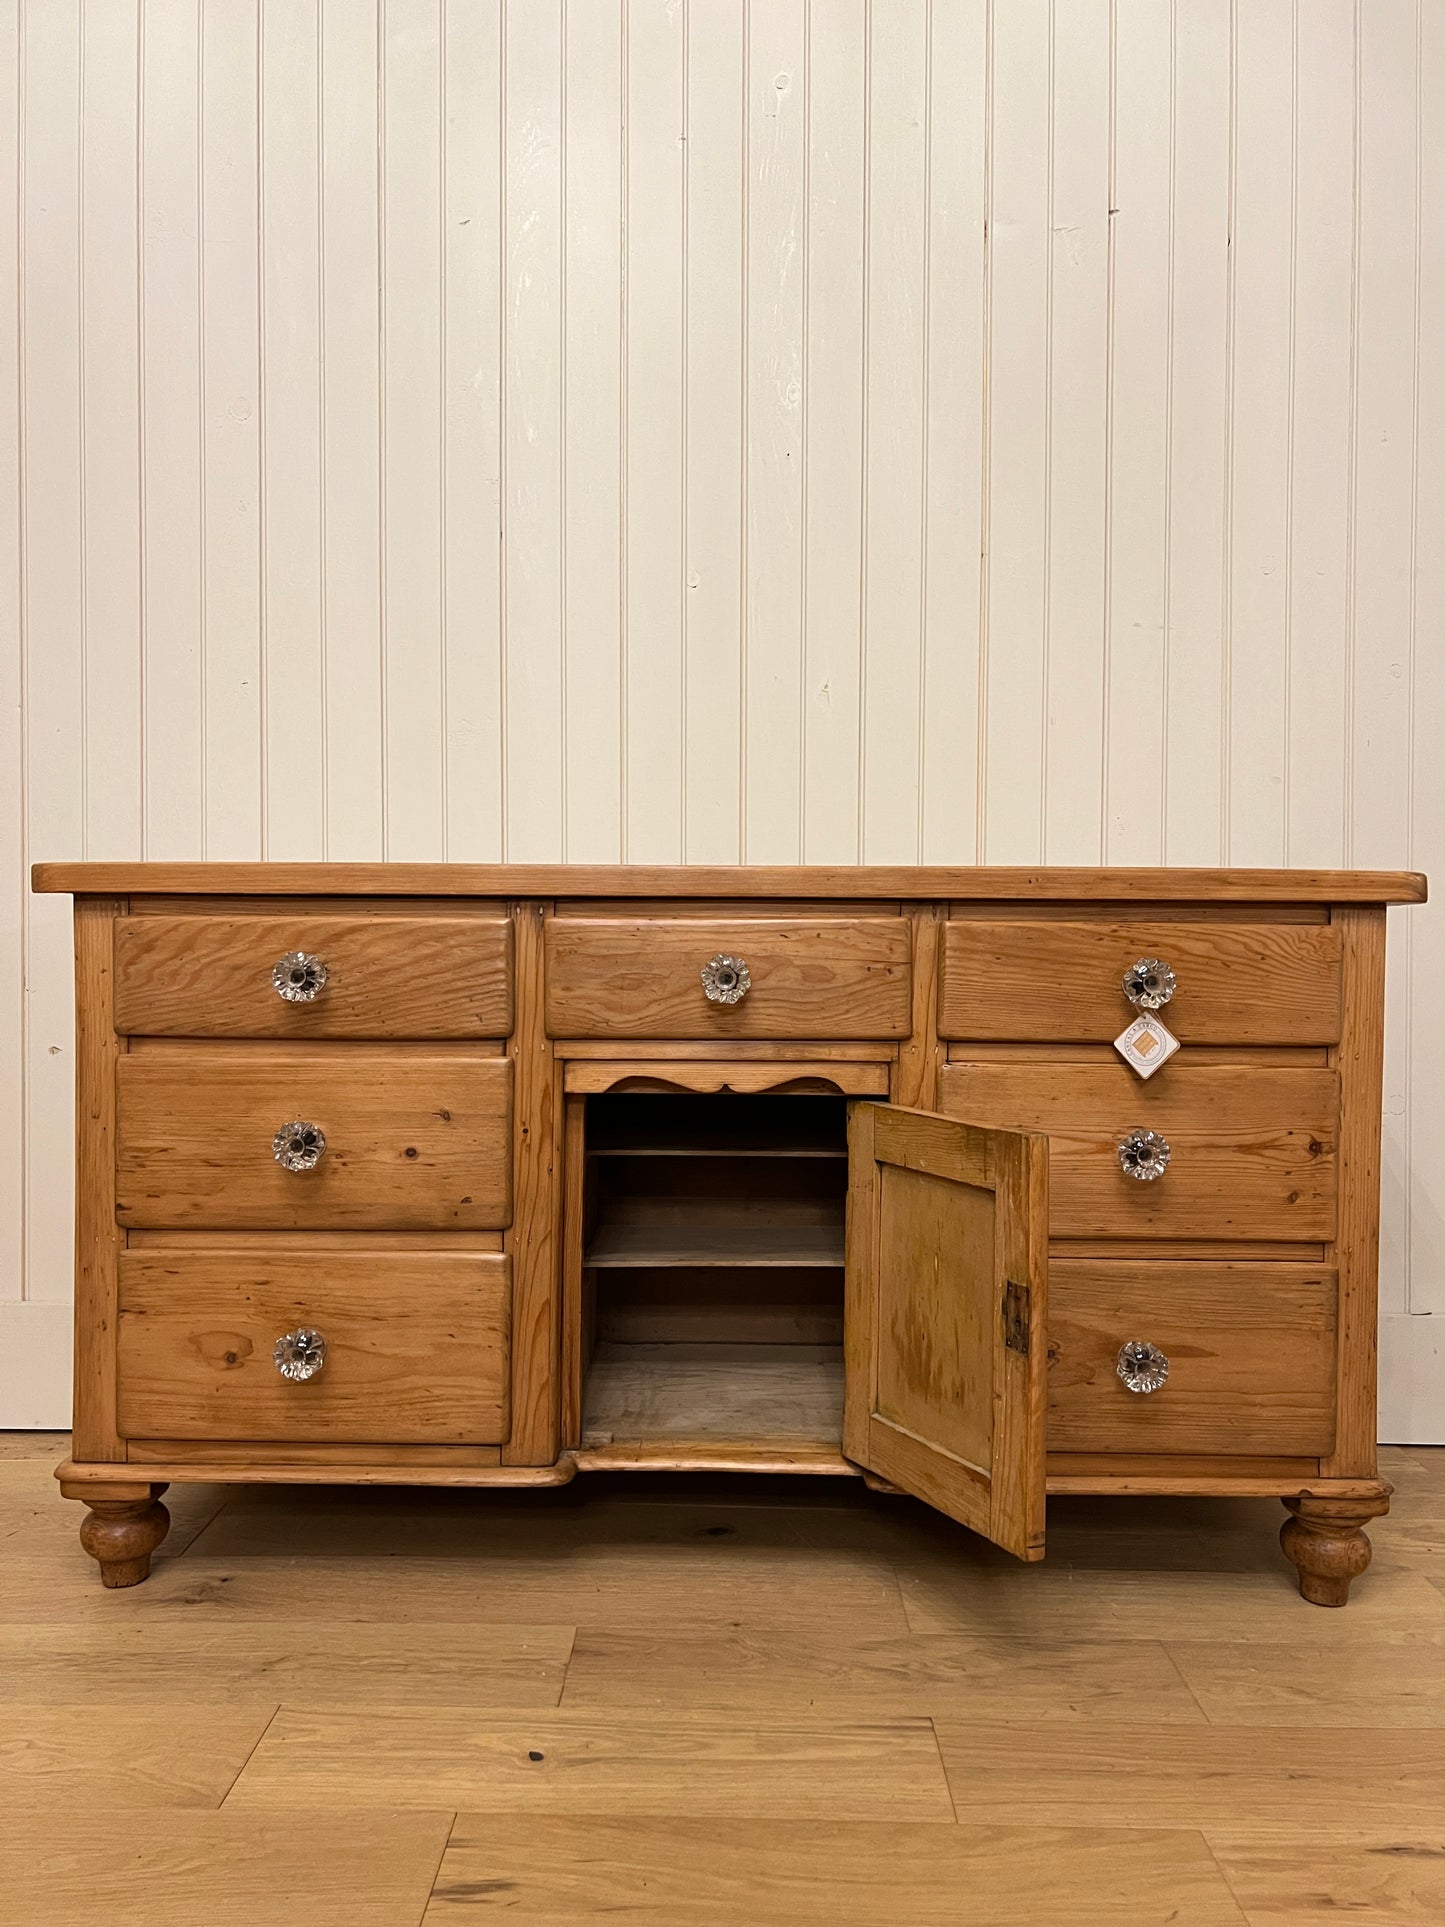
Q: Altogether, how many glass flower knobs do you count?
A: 7